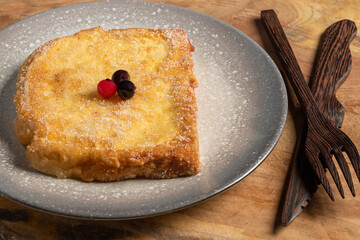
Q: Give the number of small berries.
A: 3